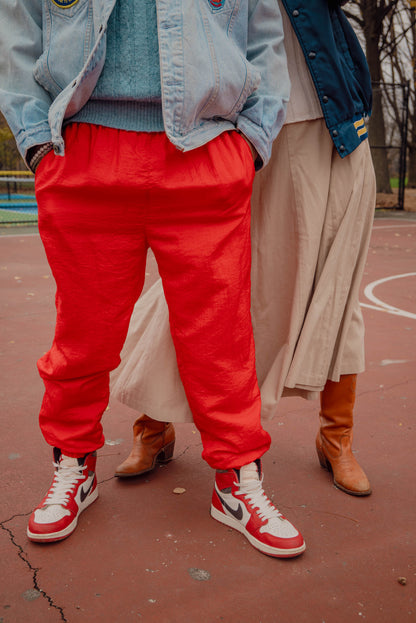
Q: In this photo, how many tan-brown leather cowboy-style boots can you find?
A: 2